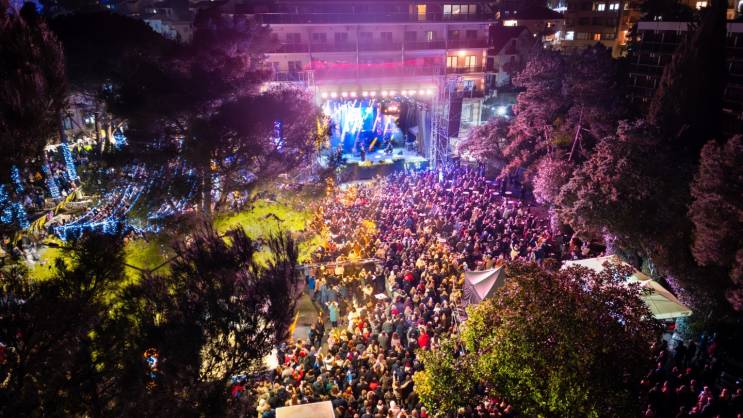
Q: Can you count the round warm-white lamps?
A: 12